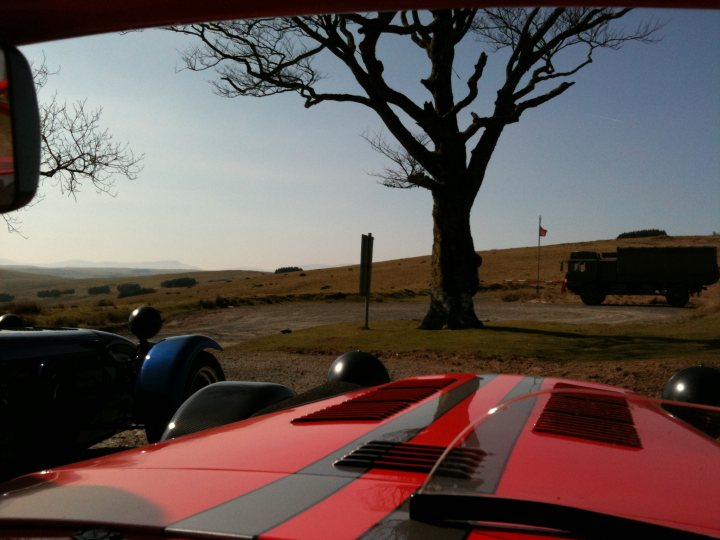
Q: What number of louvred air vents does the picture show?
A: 3